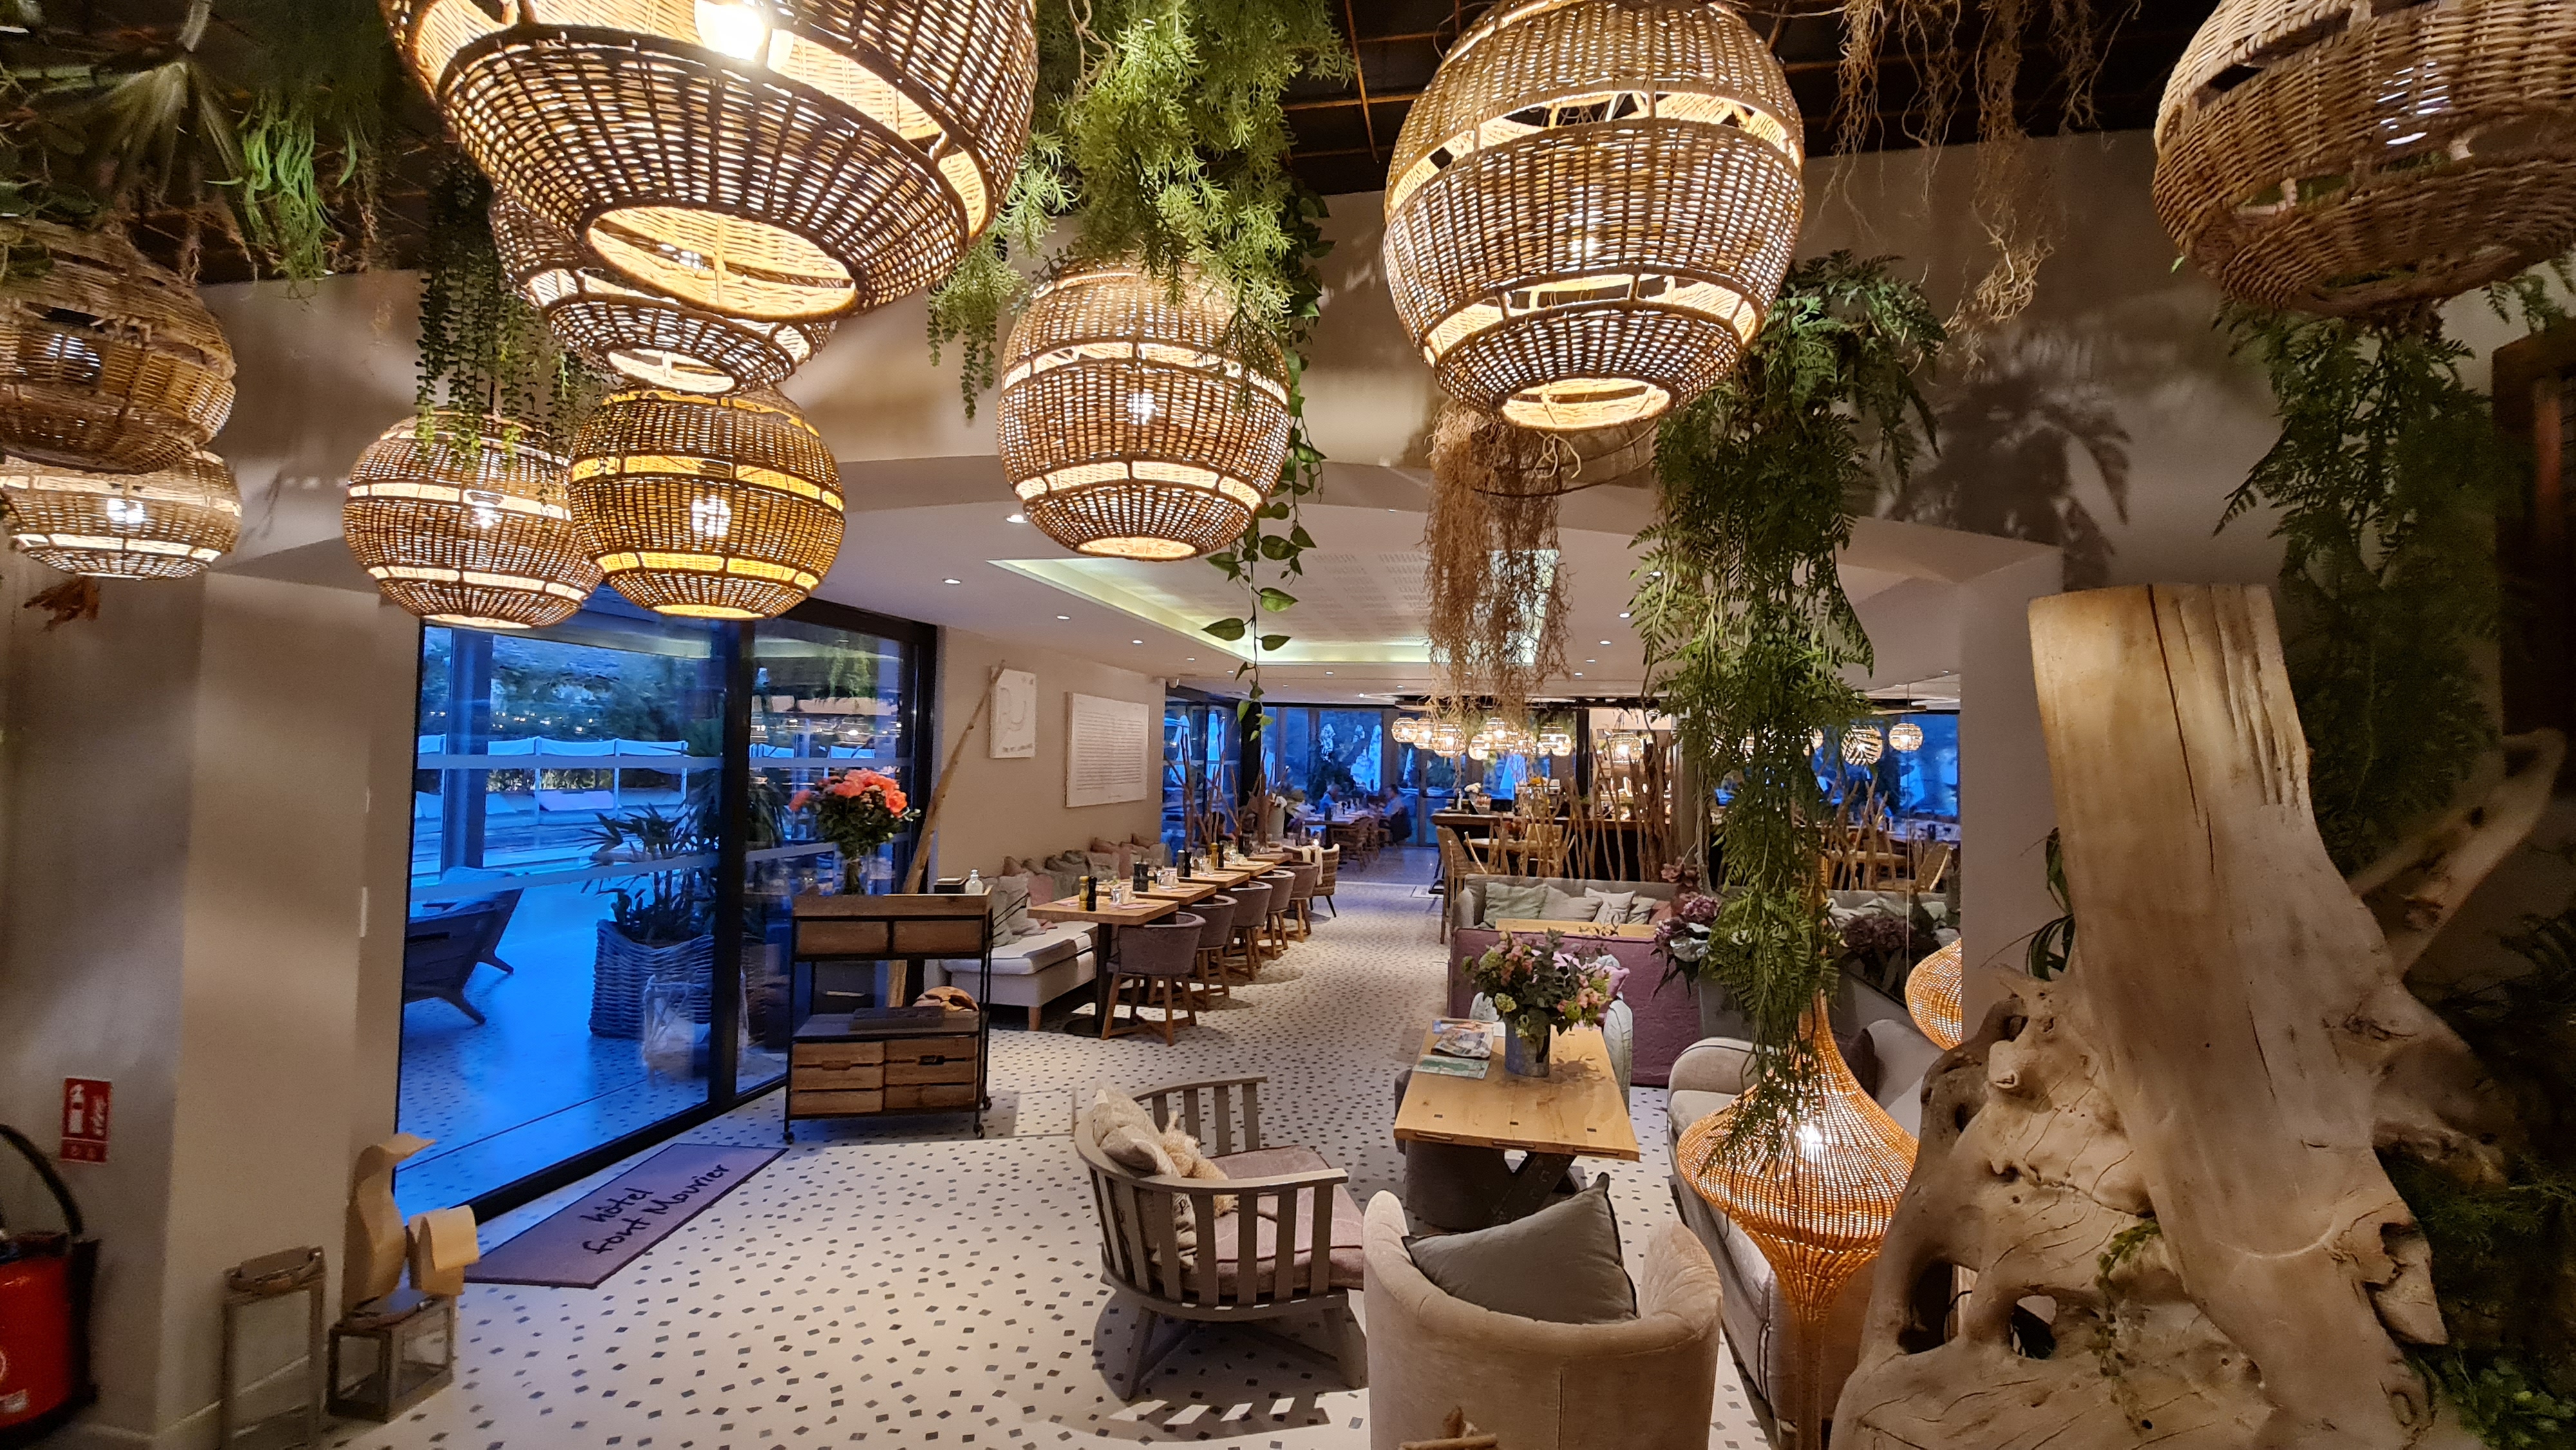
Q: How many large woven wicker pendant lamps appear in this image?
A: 9